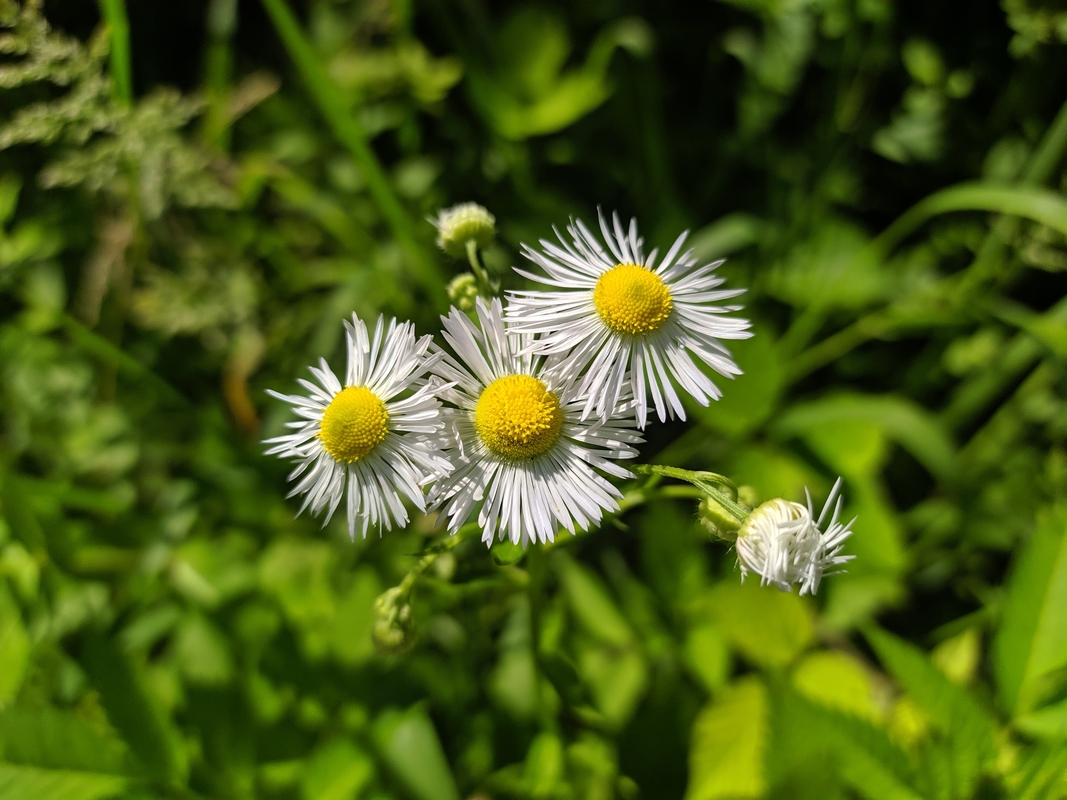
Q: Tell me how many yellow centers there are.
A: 3